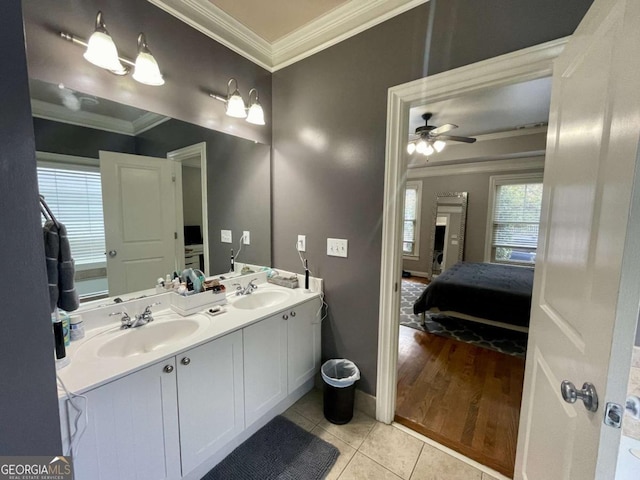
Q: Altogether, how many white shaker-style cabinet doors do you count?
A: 4